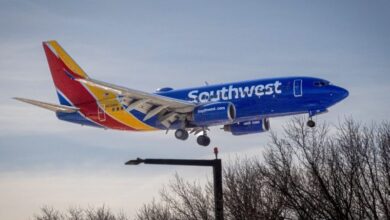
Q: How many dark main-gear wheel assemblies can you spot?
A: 2